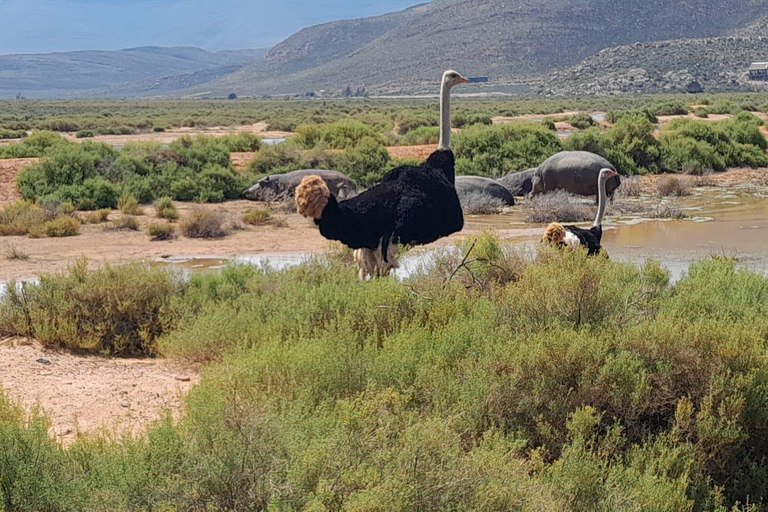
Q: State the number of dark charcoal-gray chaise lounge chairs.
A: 0